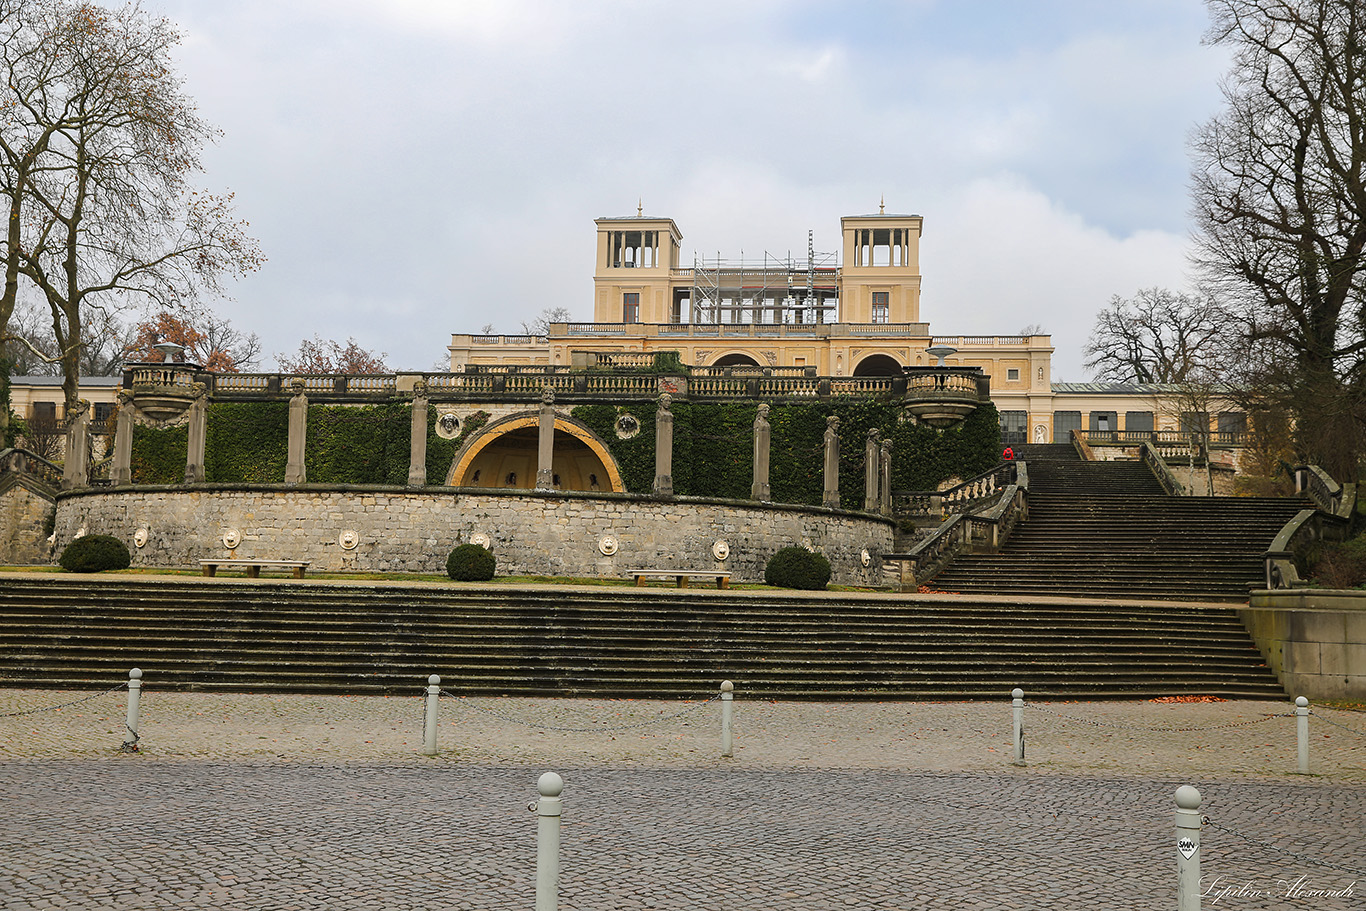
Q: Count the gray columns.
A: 12